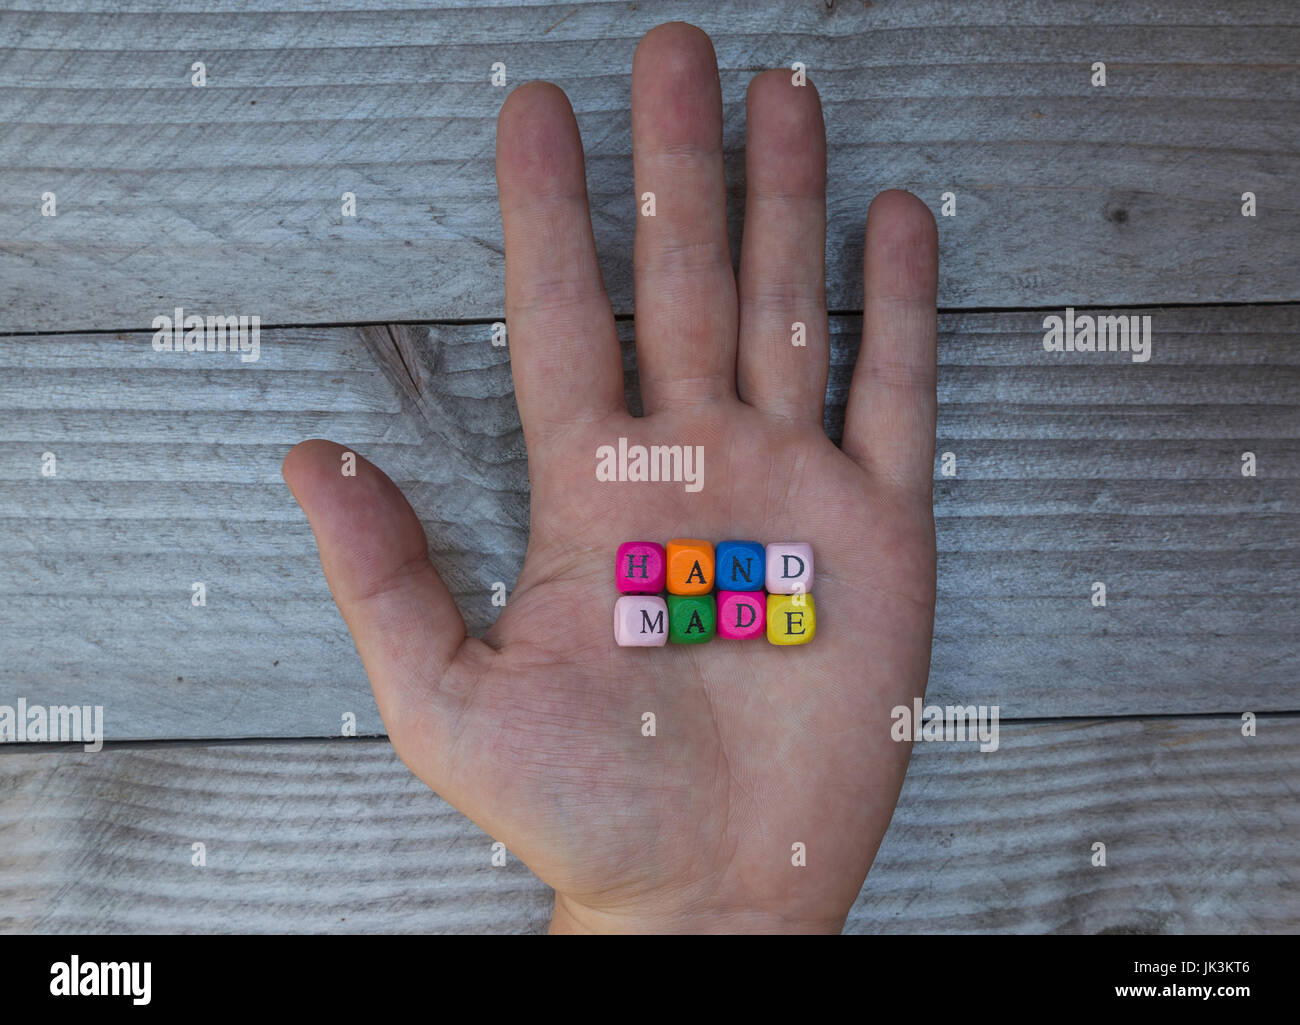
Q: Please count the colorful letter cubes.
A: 8